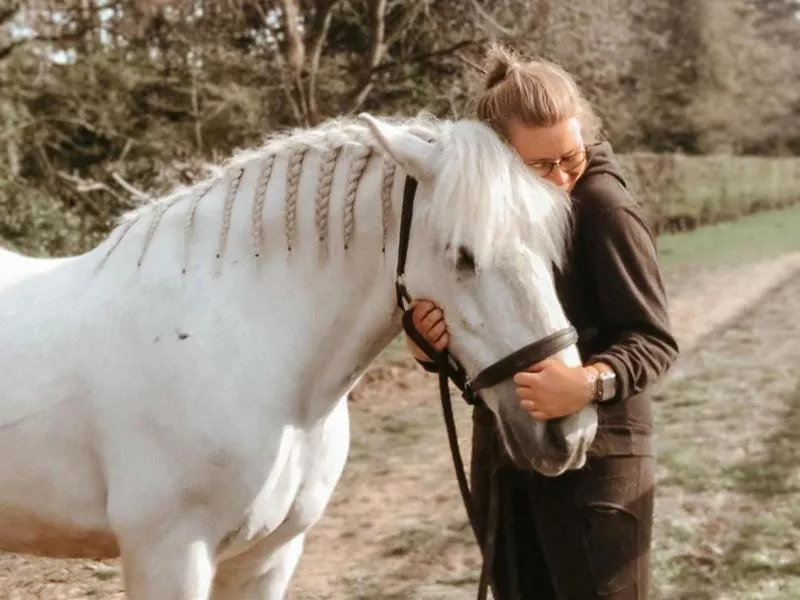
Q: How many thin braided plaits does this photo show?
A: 9